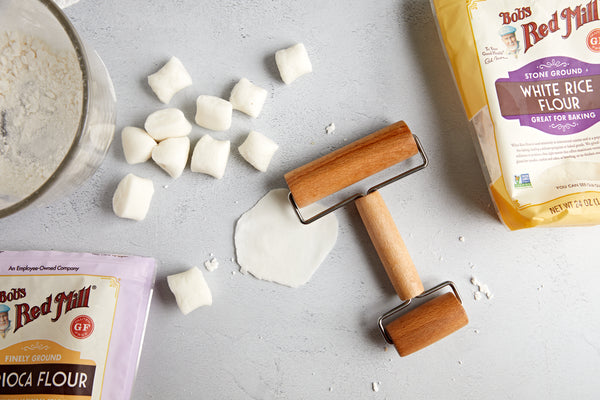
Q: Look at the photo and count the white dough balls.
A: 11